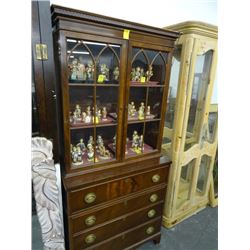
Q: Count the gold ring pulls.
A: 7